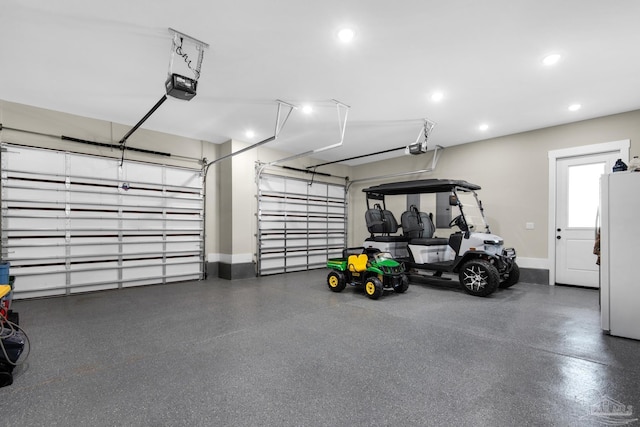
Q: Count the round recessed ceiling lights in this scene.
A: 7